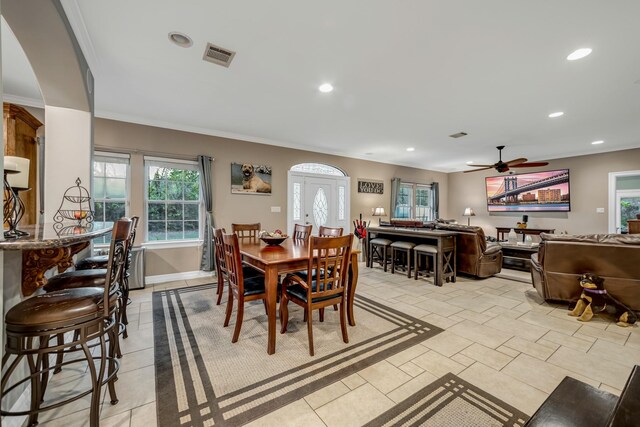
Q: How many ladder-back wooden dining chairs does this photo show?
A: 6